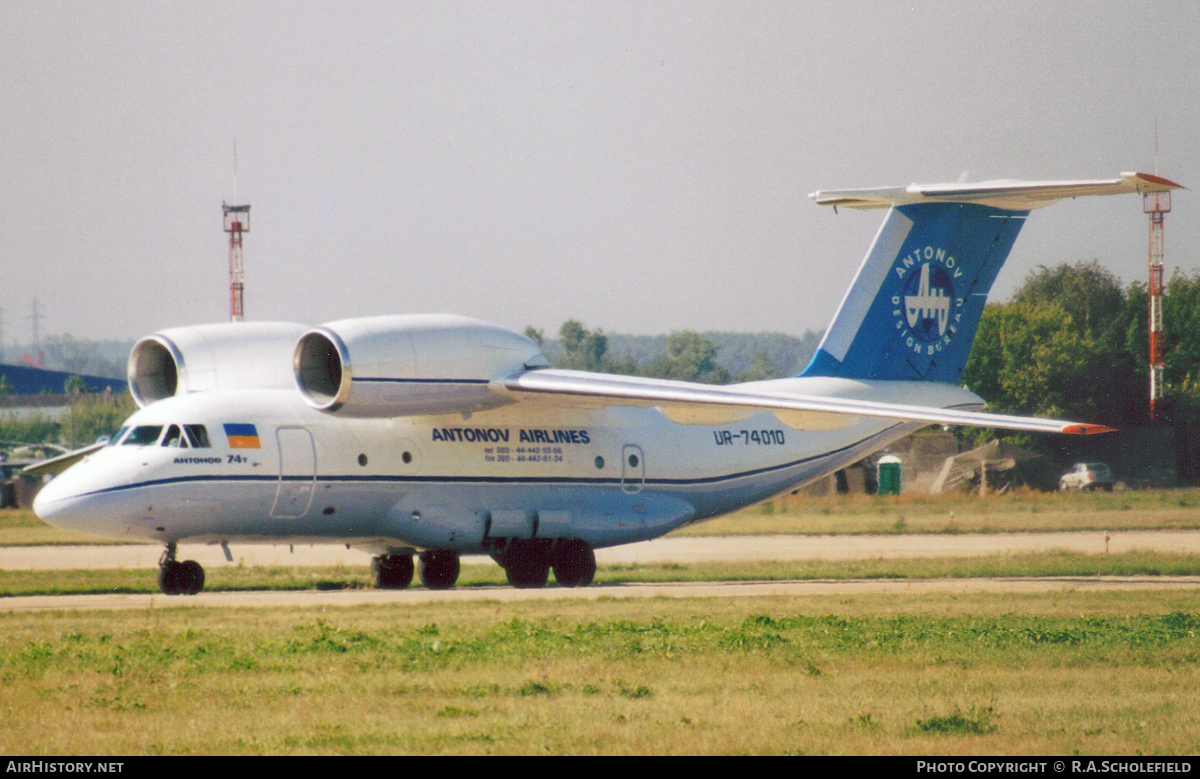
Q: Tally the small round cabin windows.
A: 4